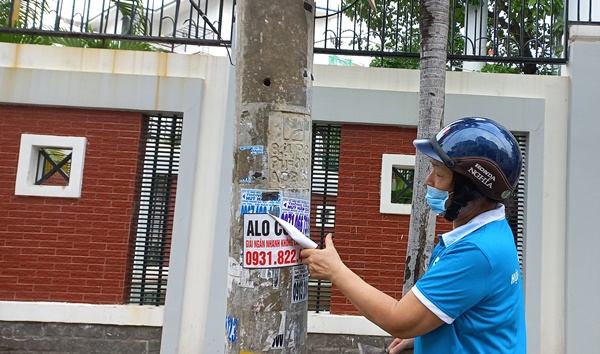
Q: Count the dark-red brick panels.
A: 2